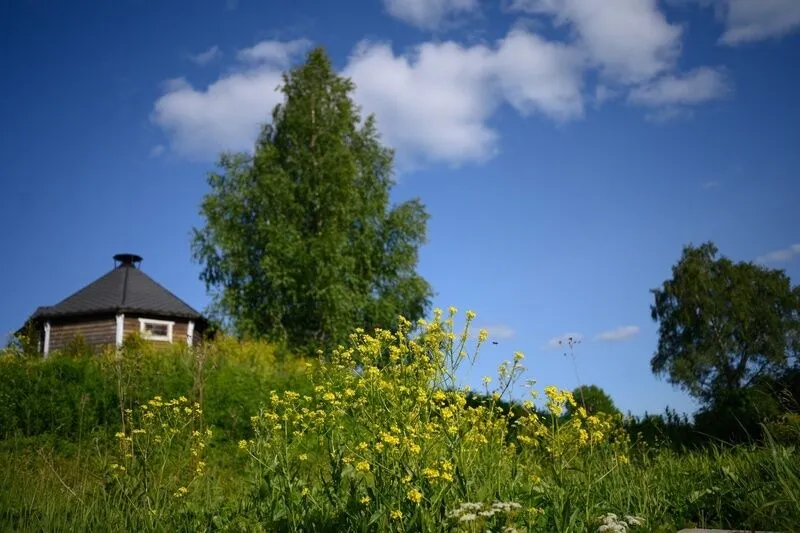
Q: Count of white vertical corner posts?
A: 3